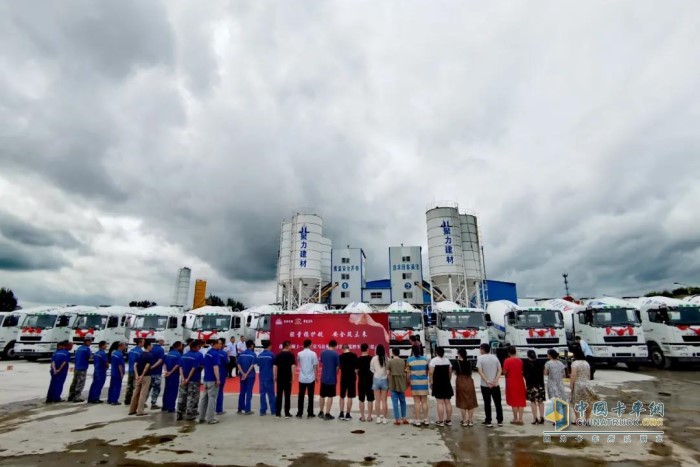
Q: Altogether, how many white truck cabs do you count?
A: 11